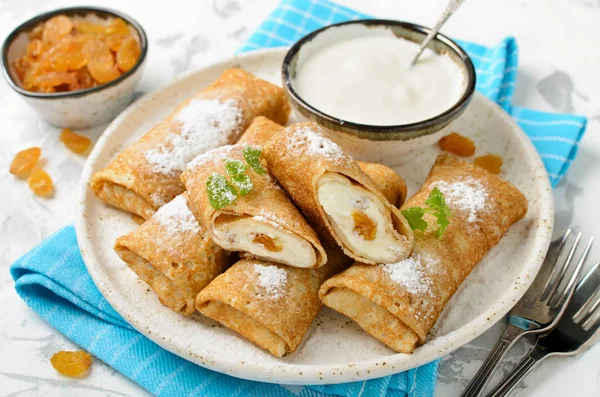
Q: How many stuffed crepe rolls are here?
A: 6